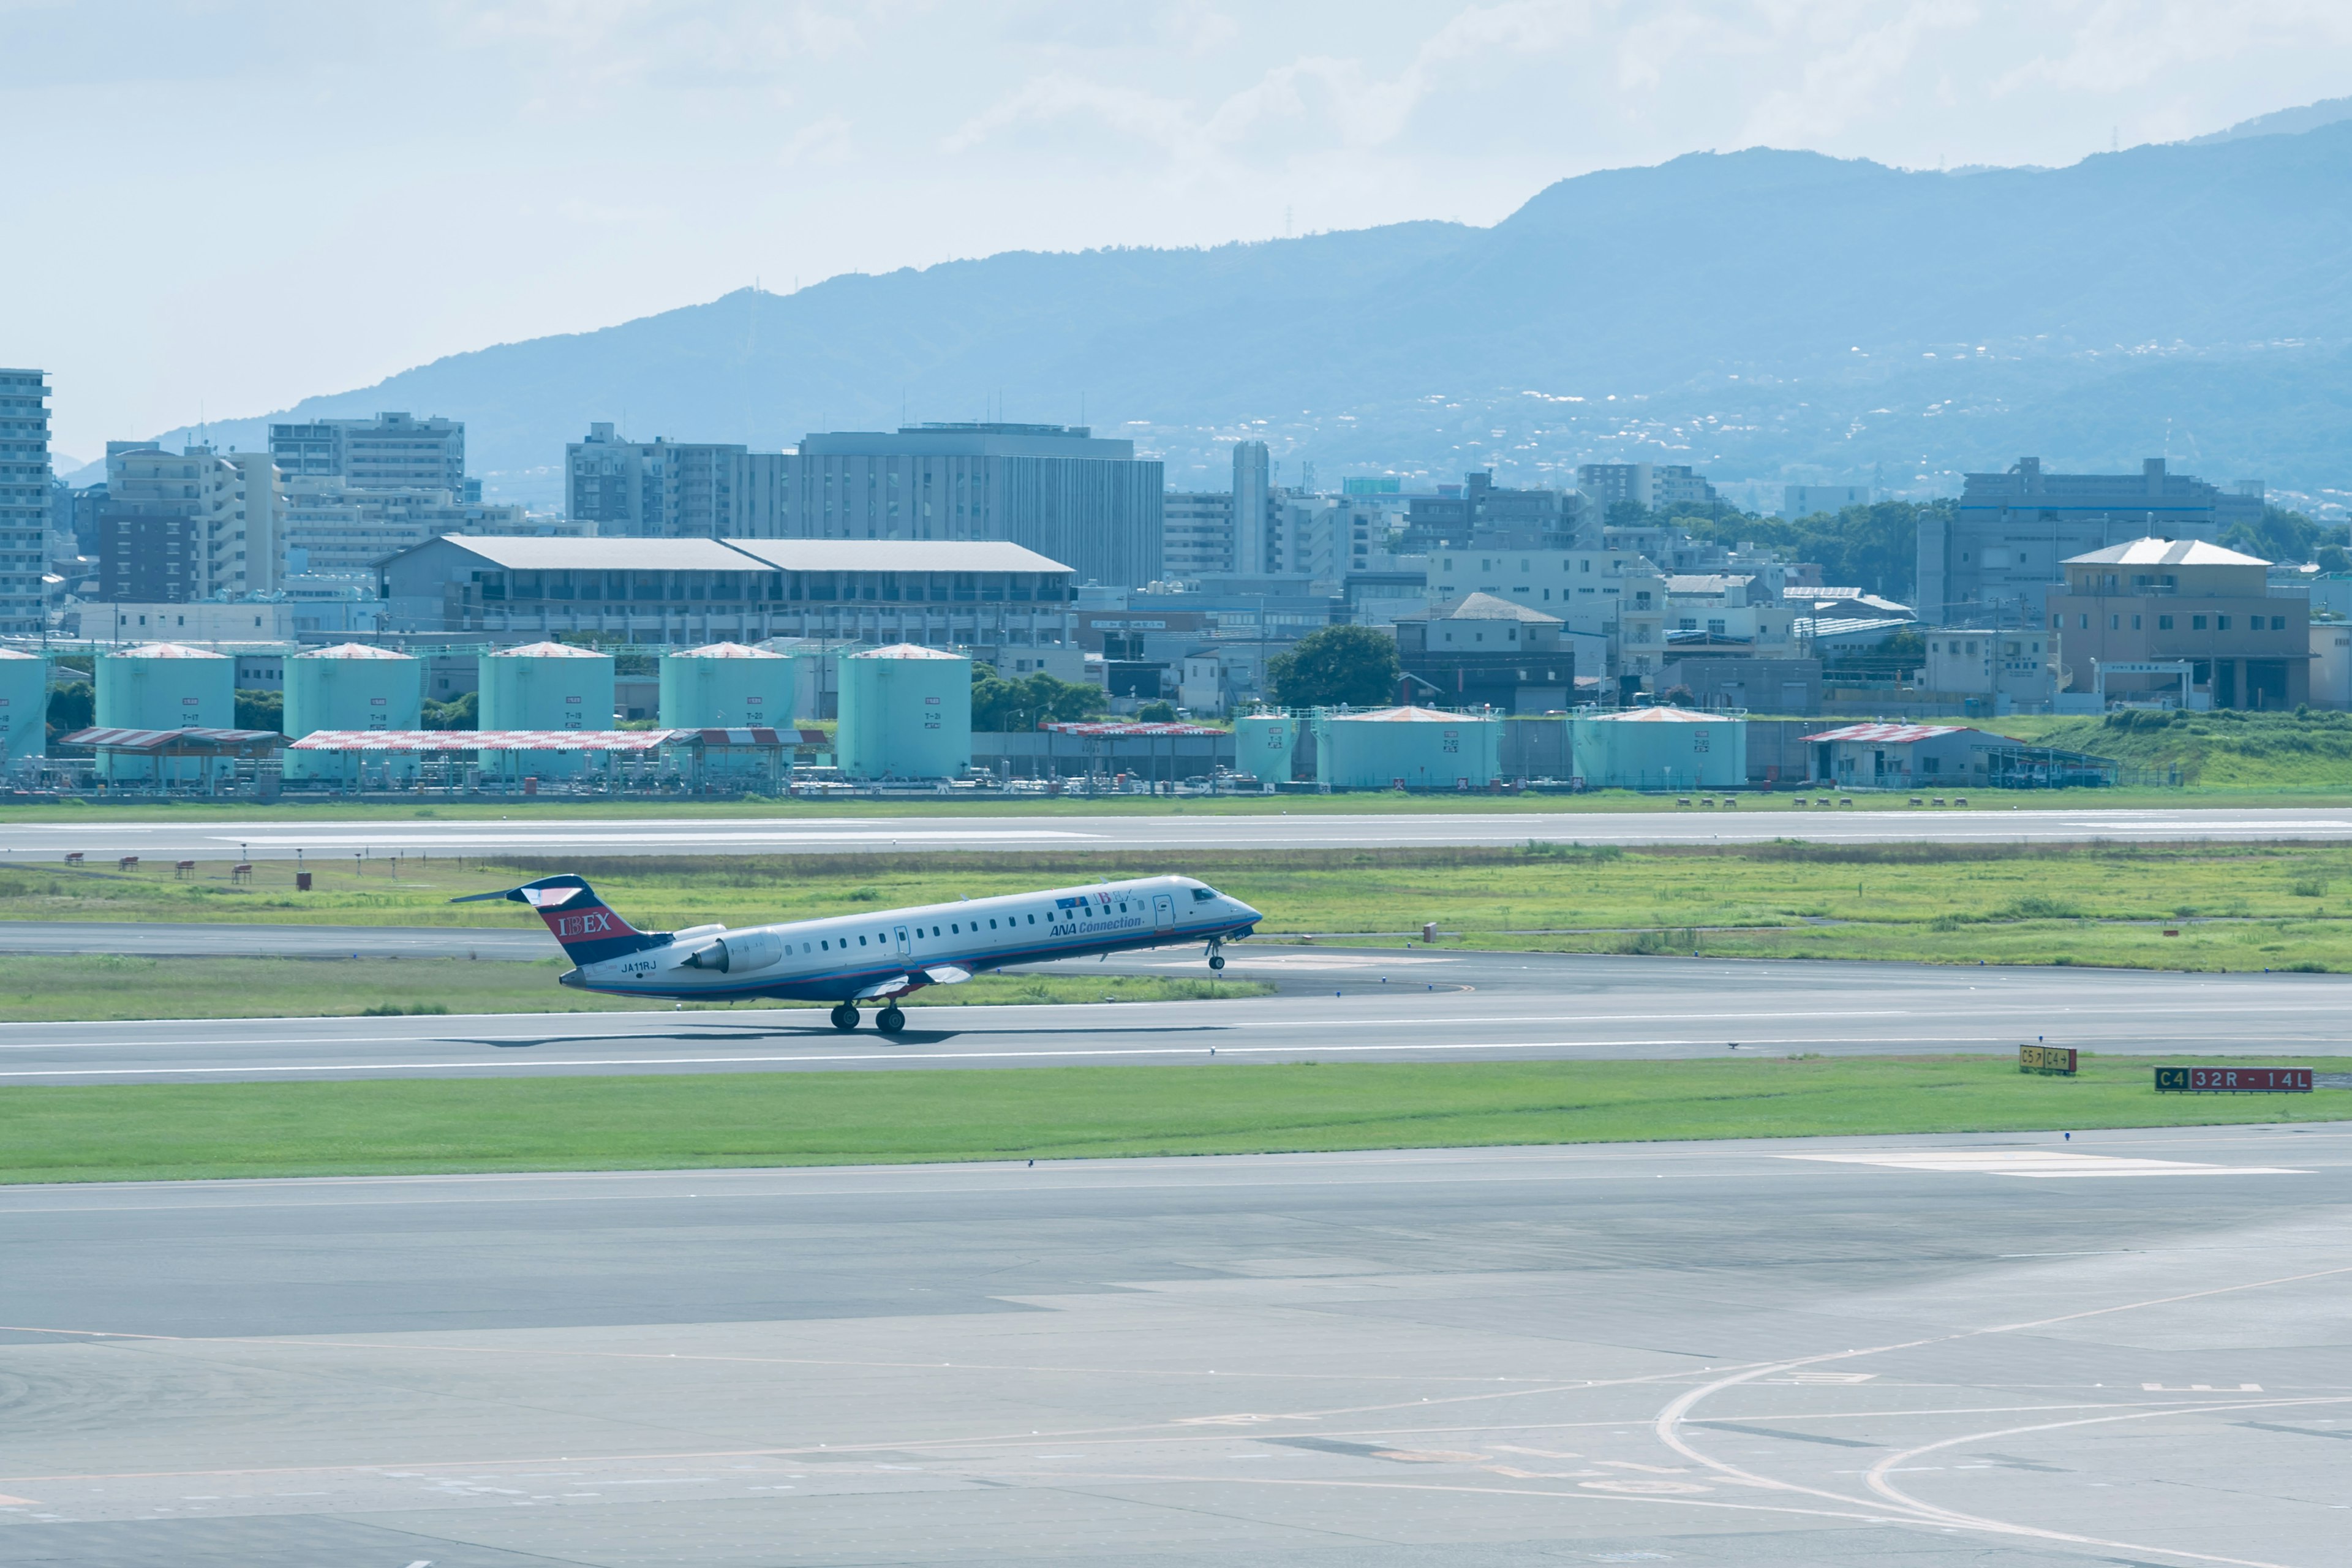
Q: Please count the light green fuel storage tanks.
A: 9